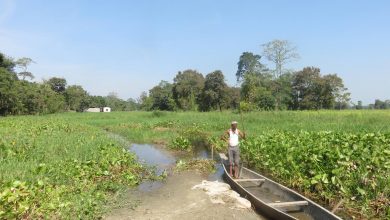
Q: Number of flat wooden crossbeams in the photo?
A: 2